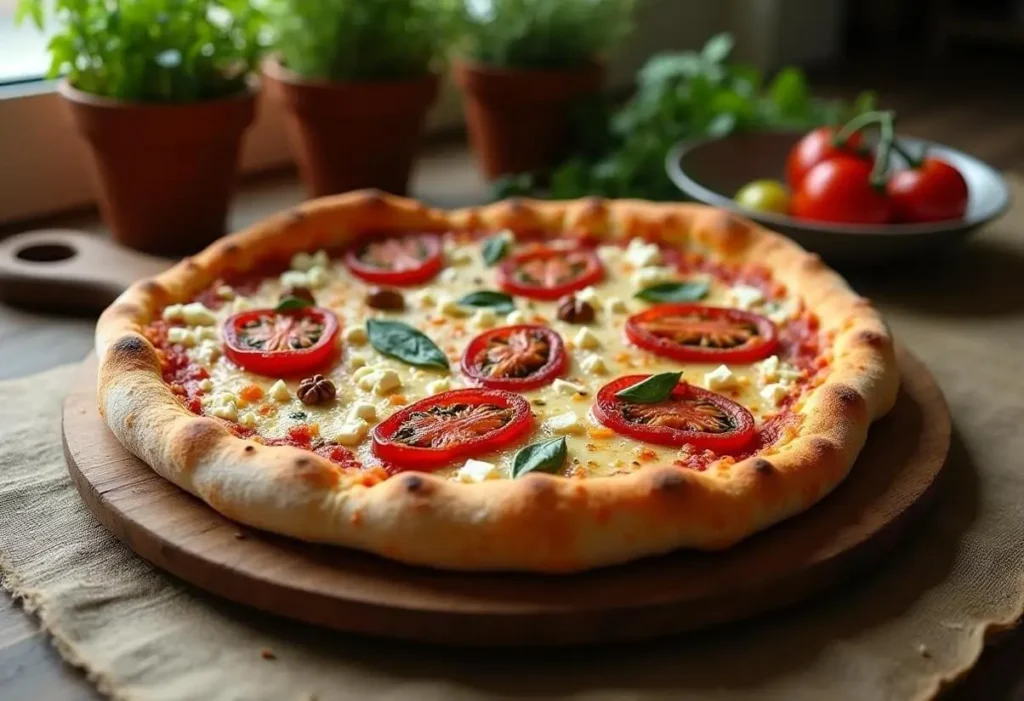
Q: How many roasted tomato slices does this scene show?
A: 7